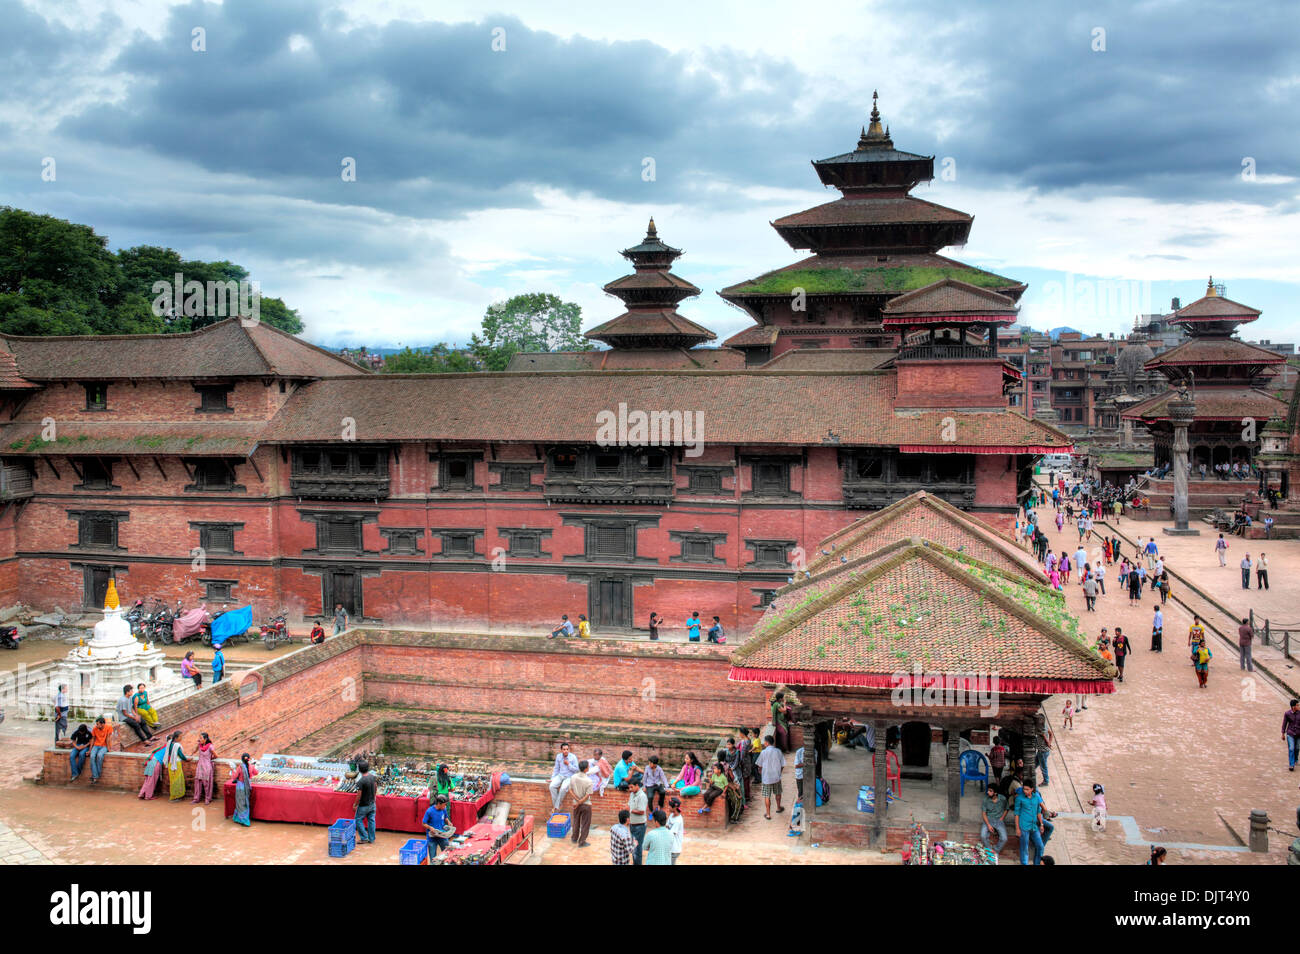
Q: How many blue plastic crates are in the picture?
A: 4